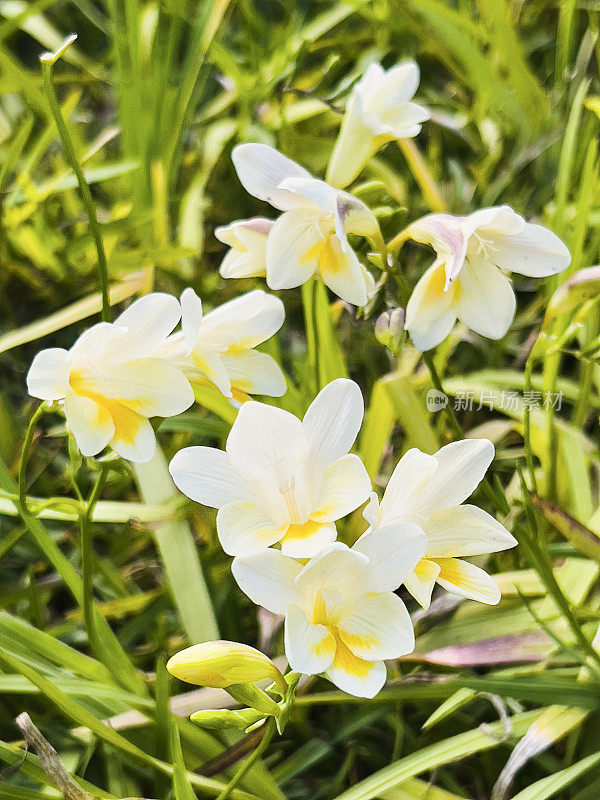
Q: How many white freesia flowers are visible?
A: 9